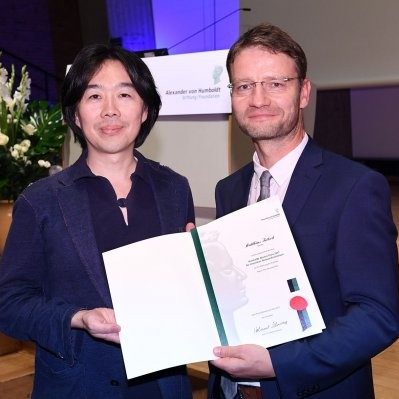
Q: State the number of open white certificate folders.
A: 1